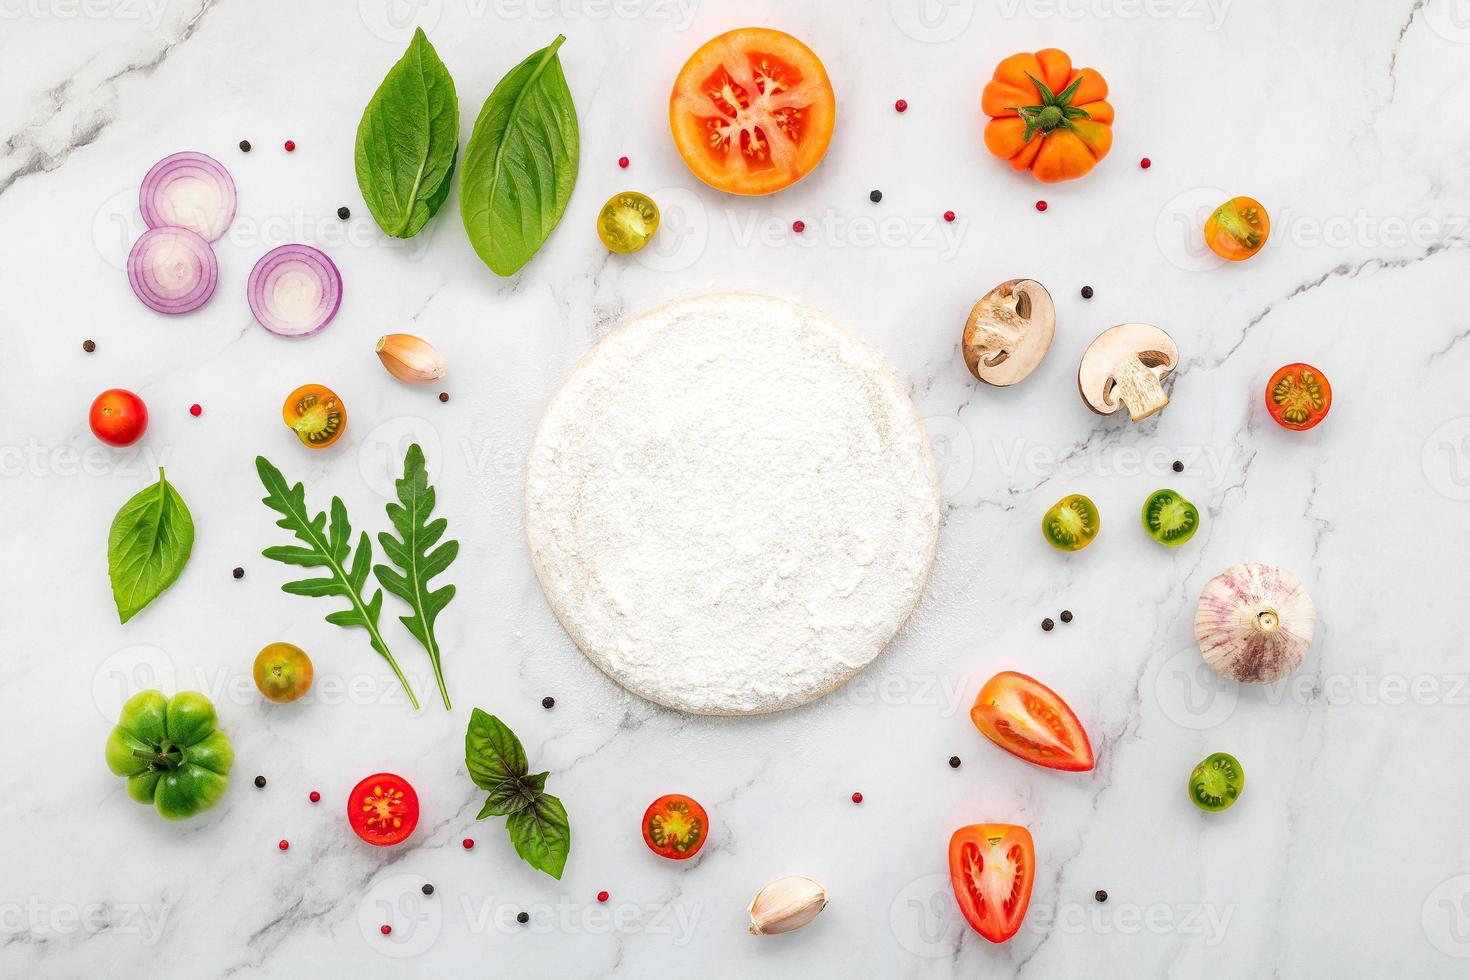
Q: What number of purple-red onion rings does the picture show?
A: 3